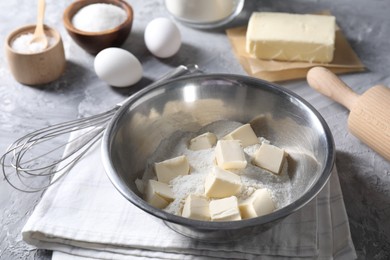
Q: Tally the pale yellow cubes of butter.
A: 10